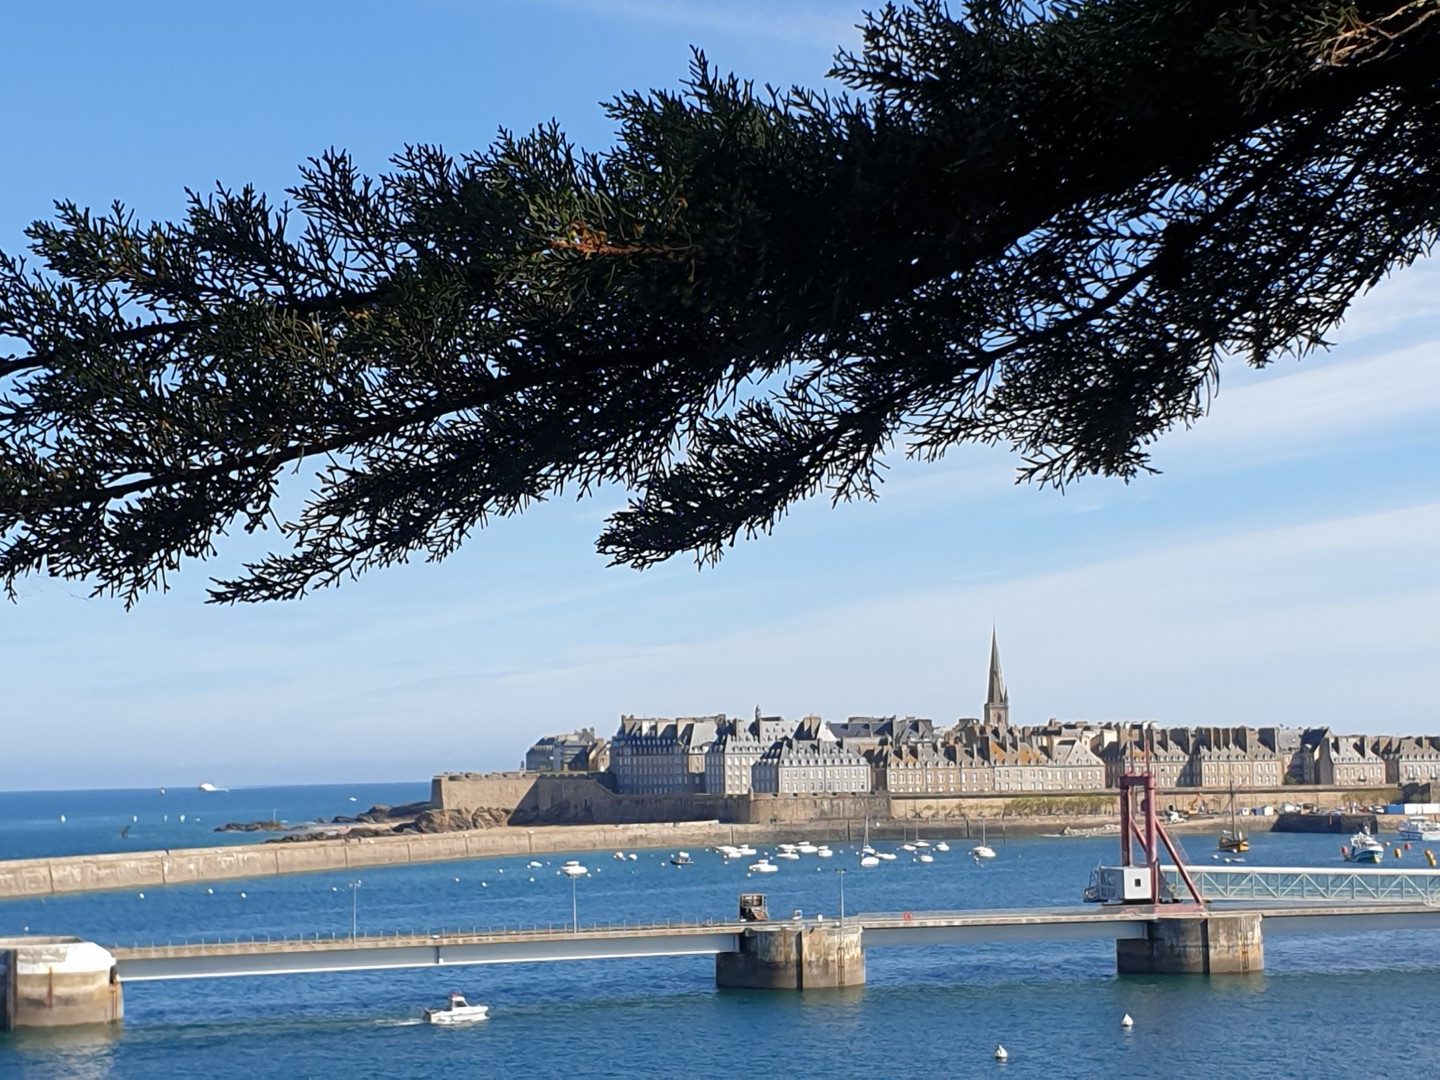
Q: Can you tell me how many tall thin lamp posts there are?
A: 3